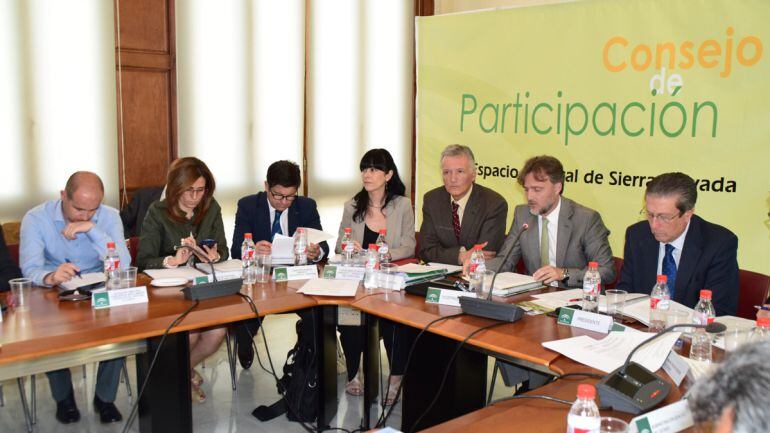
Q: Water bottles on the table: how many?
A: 12